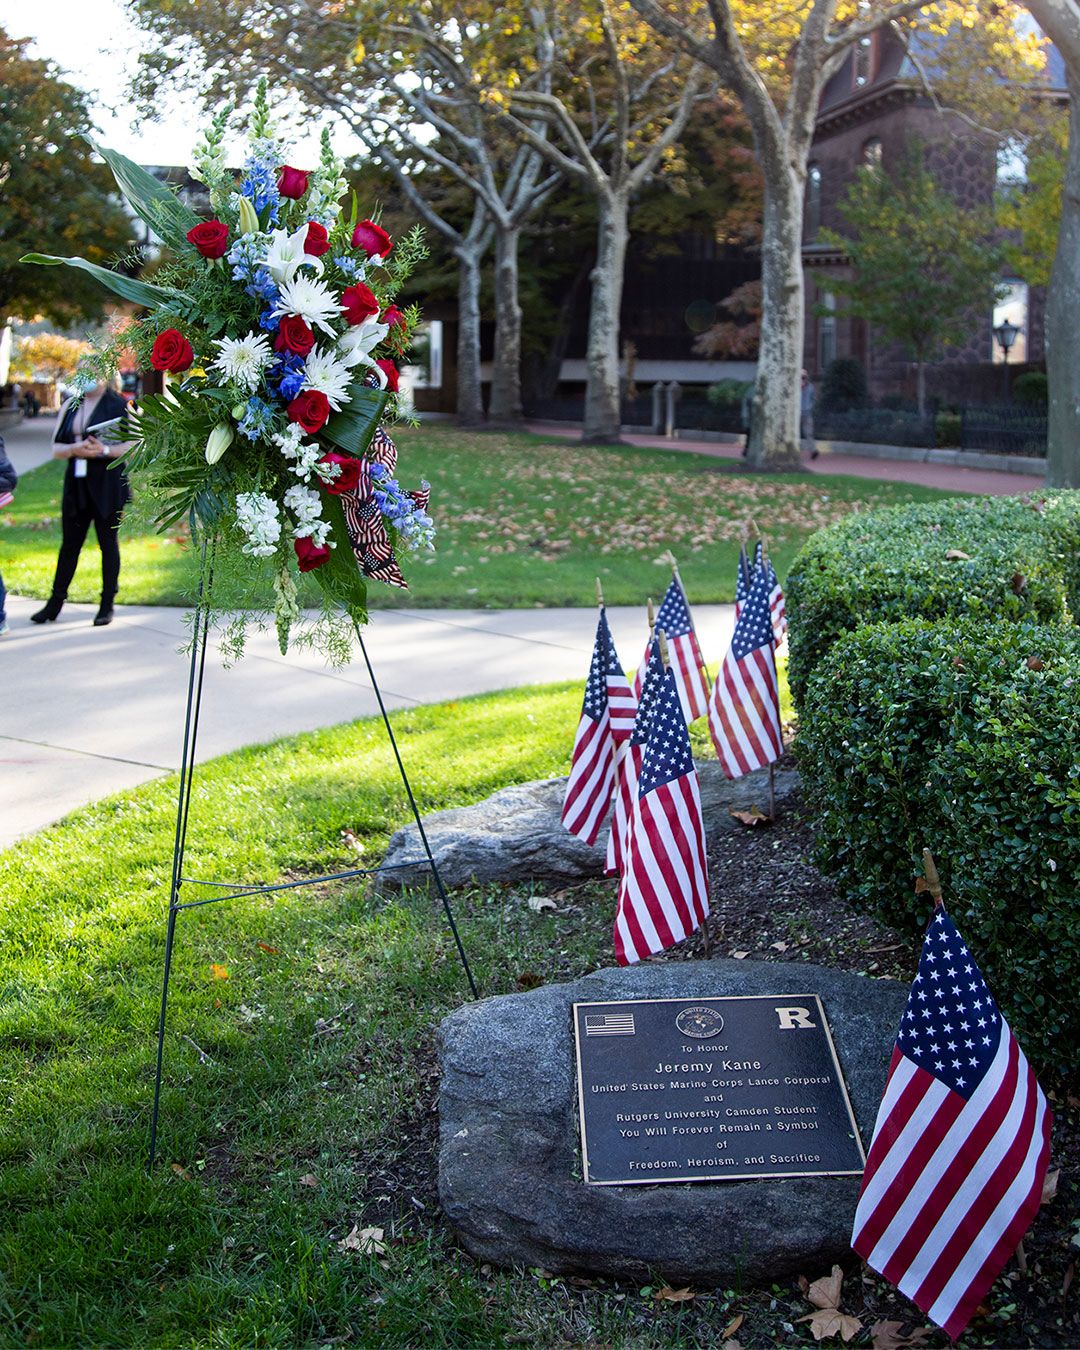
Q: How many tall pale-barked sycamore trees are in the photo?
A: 5